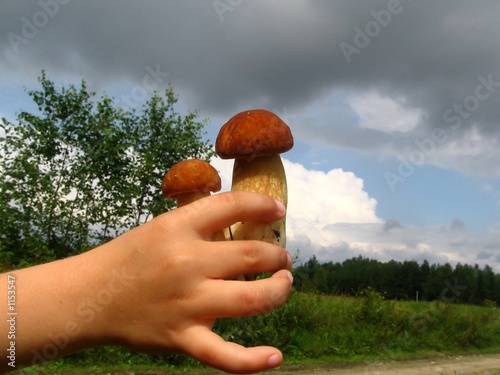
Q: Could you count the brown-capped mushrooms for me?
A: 2